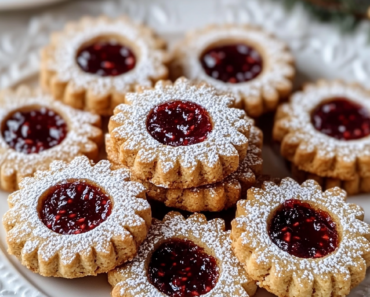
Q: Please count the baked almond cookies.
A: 10